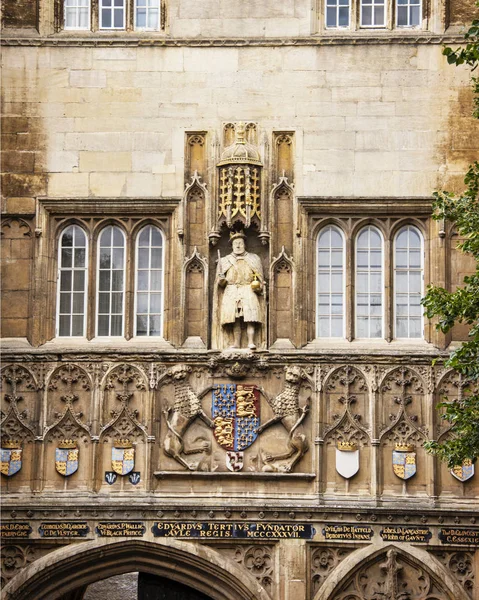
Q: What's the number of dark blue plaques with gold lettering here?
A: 7